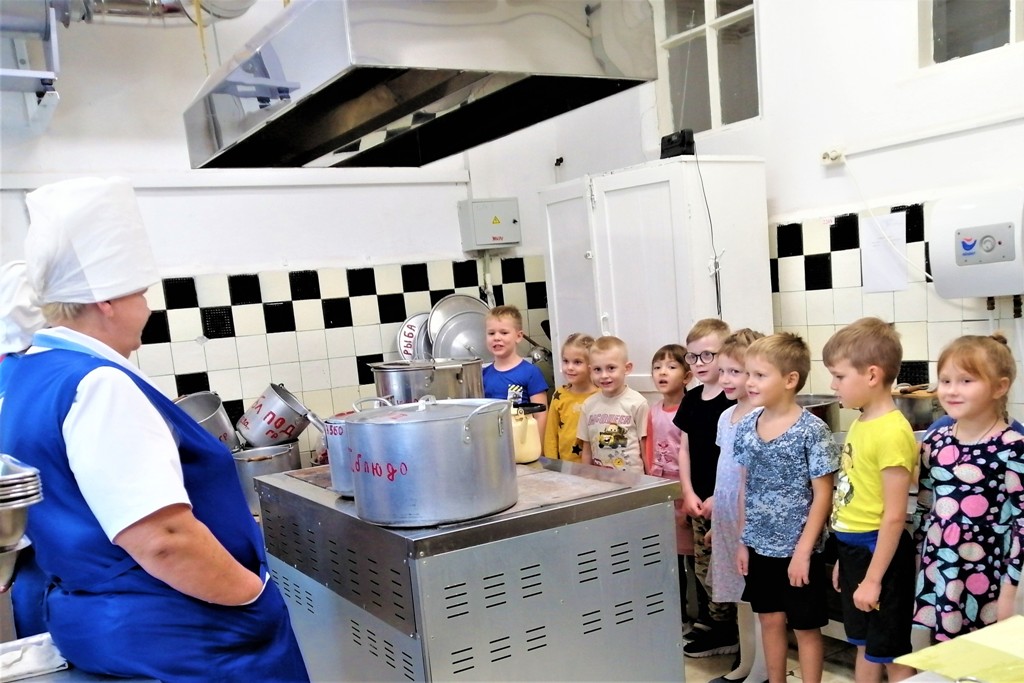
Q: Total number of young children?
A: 9